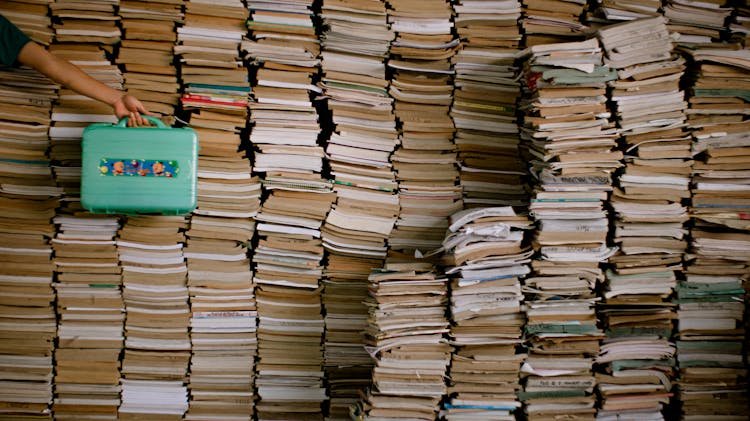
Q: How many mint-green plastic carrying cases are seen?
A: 1